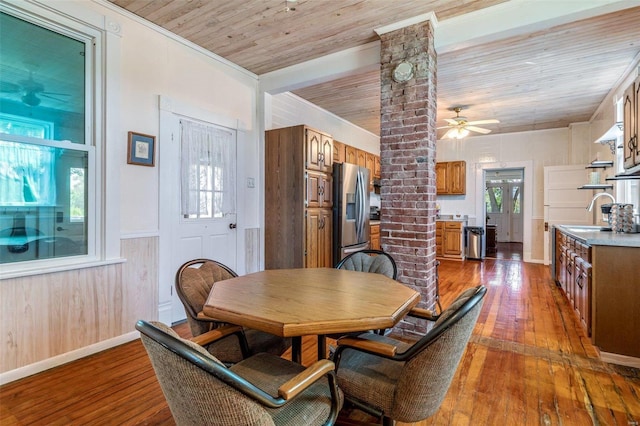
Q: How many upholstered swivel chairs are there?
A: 4